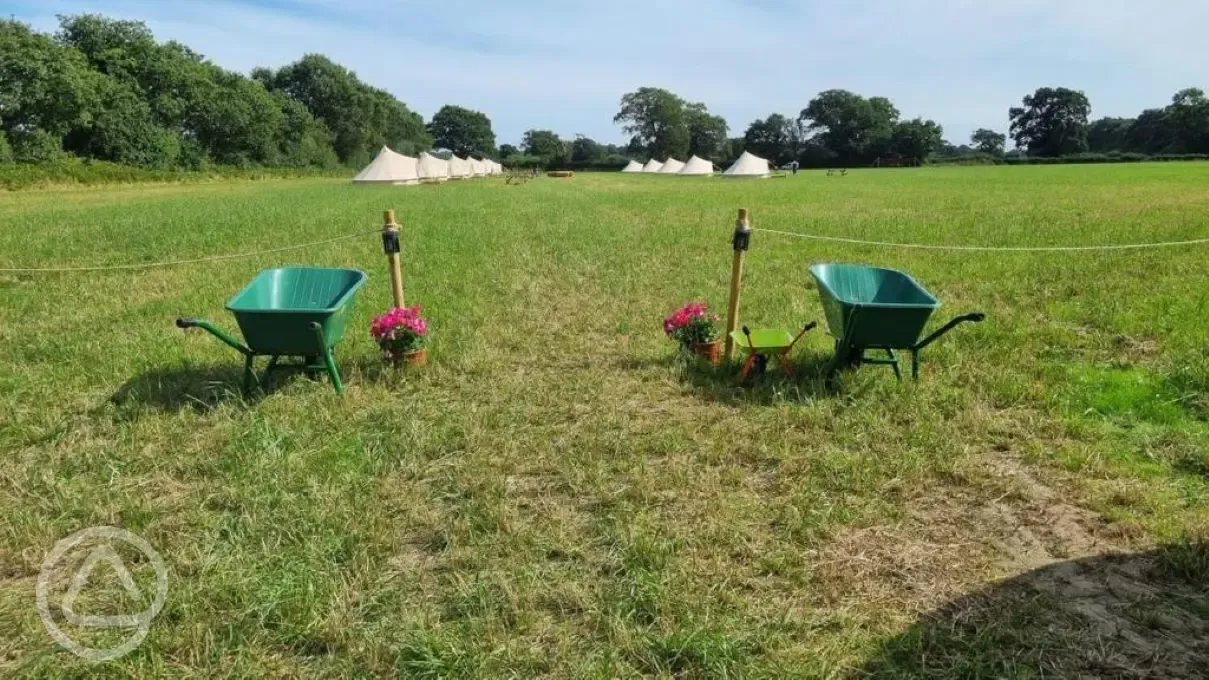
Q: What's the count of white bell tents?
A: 11